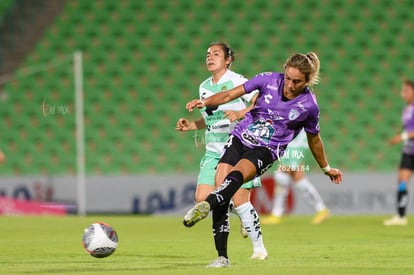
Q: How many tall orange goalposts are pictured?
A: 0